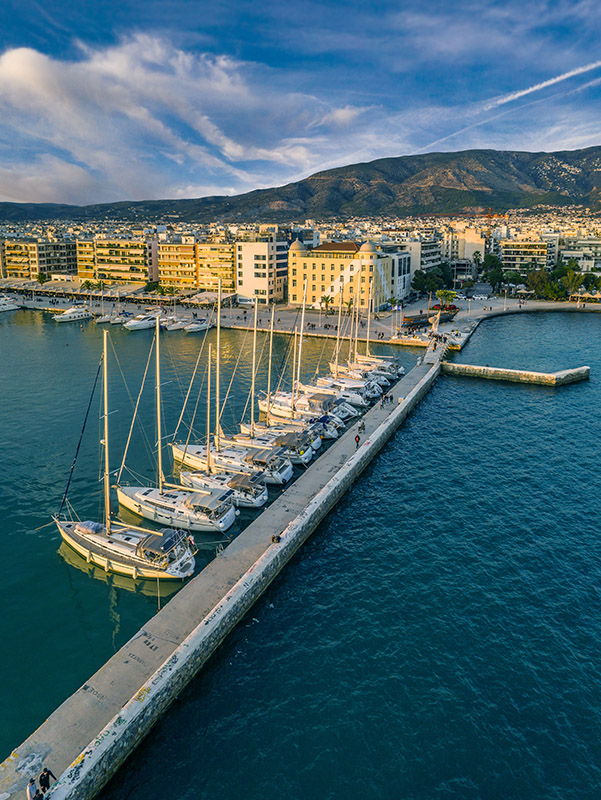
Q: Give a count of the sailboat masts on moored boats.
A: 12